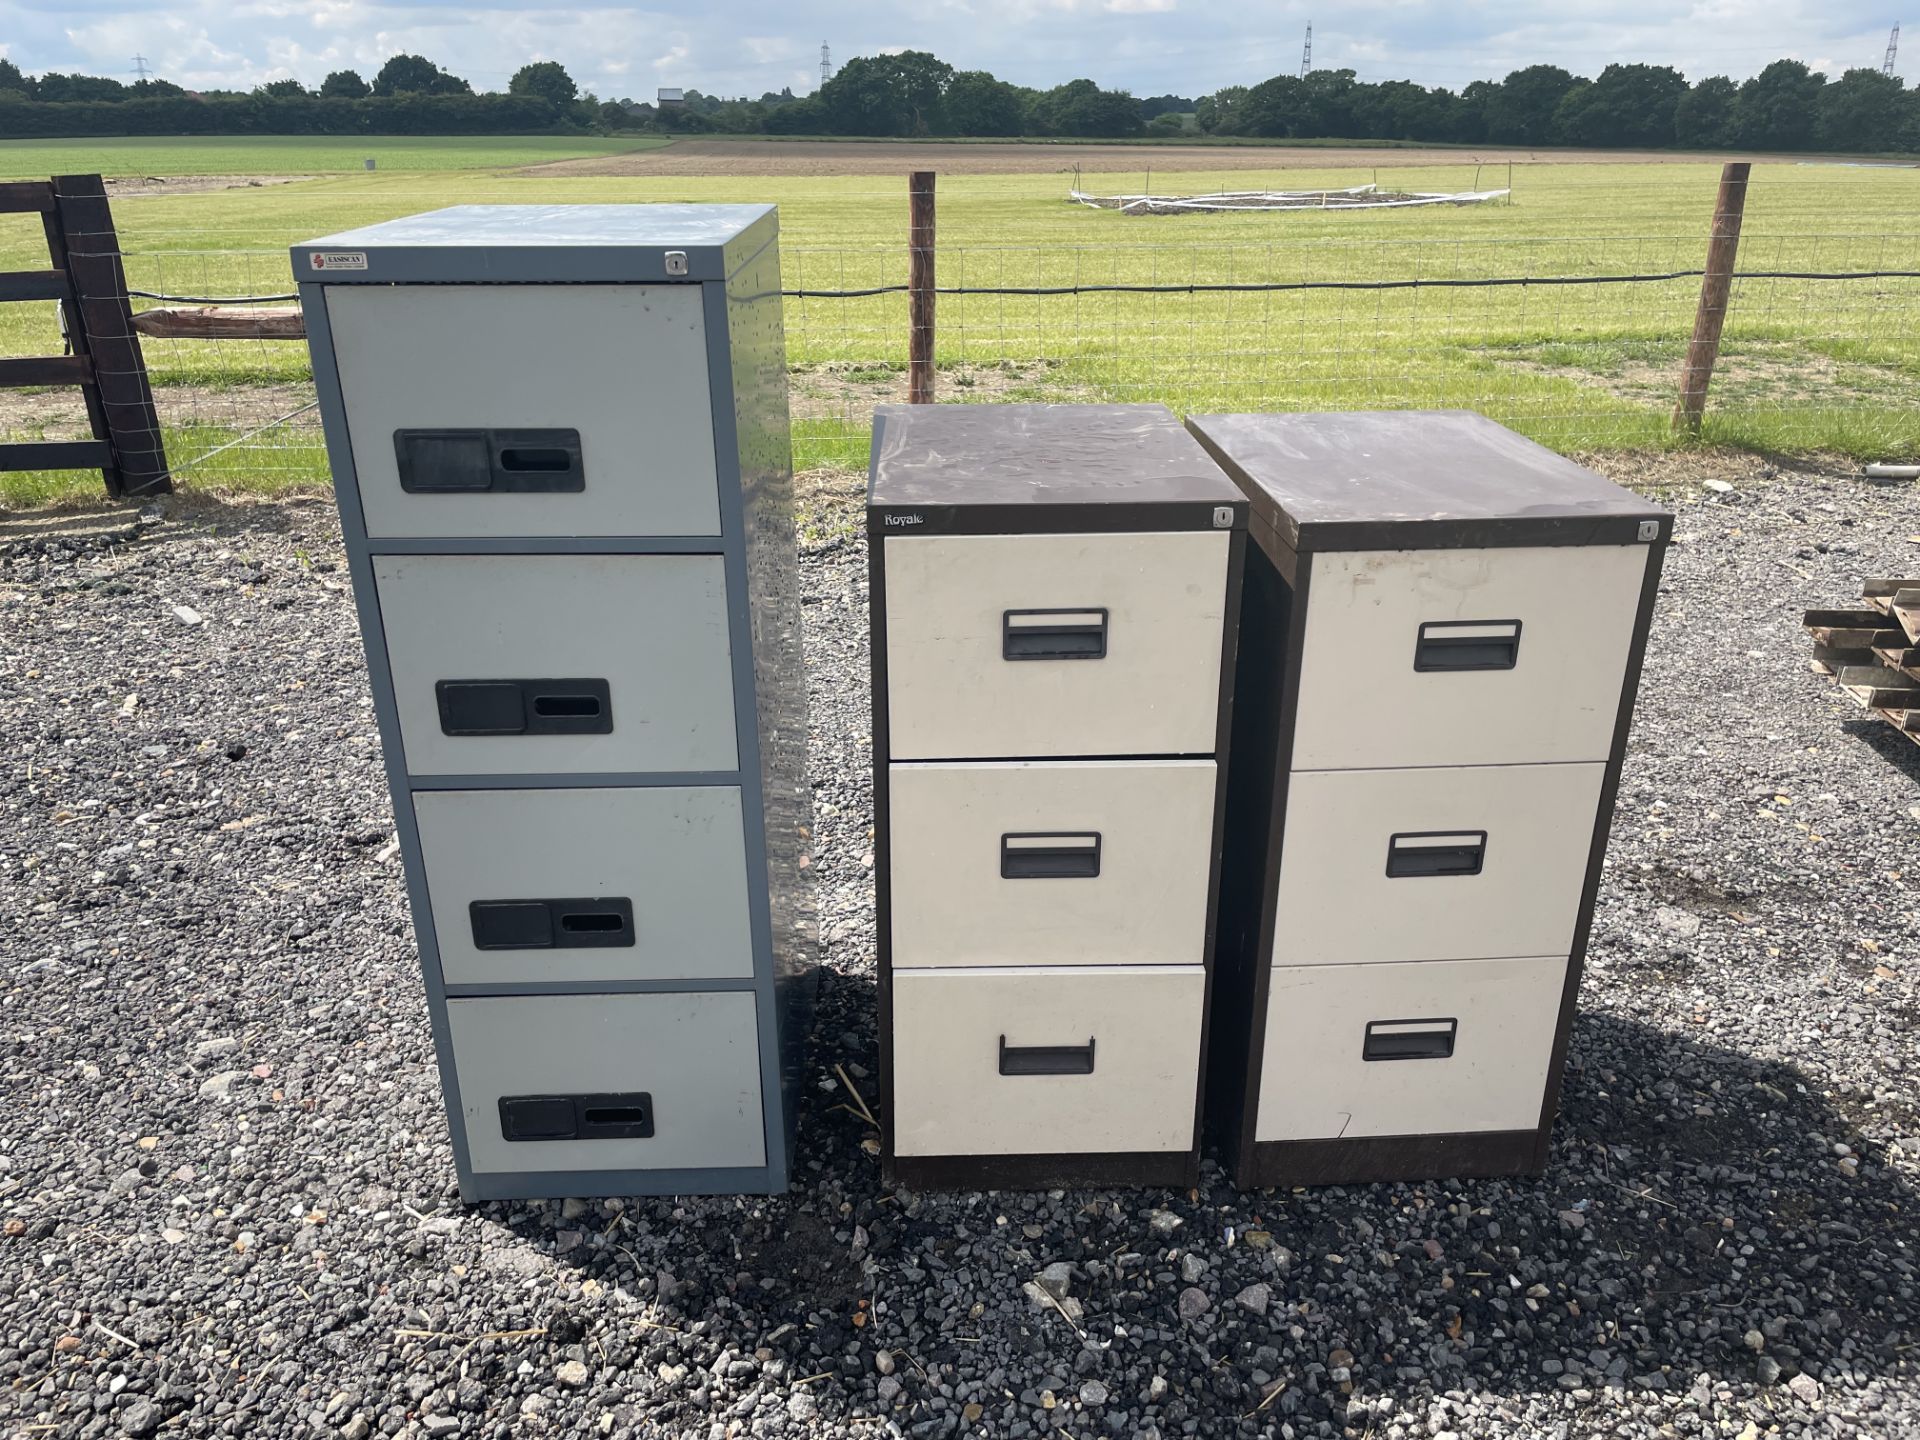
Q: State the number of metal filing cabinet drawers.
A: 10